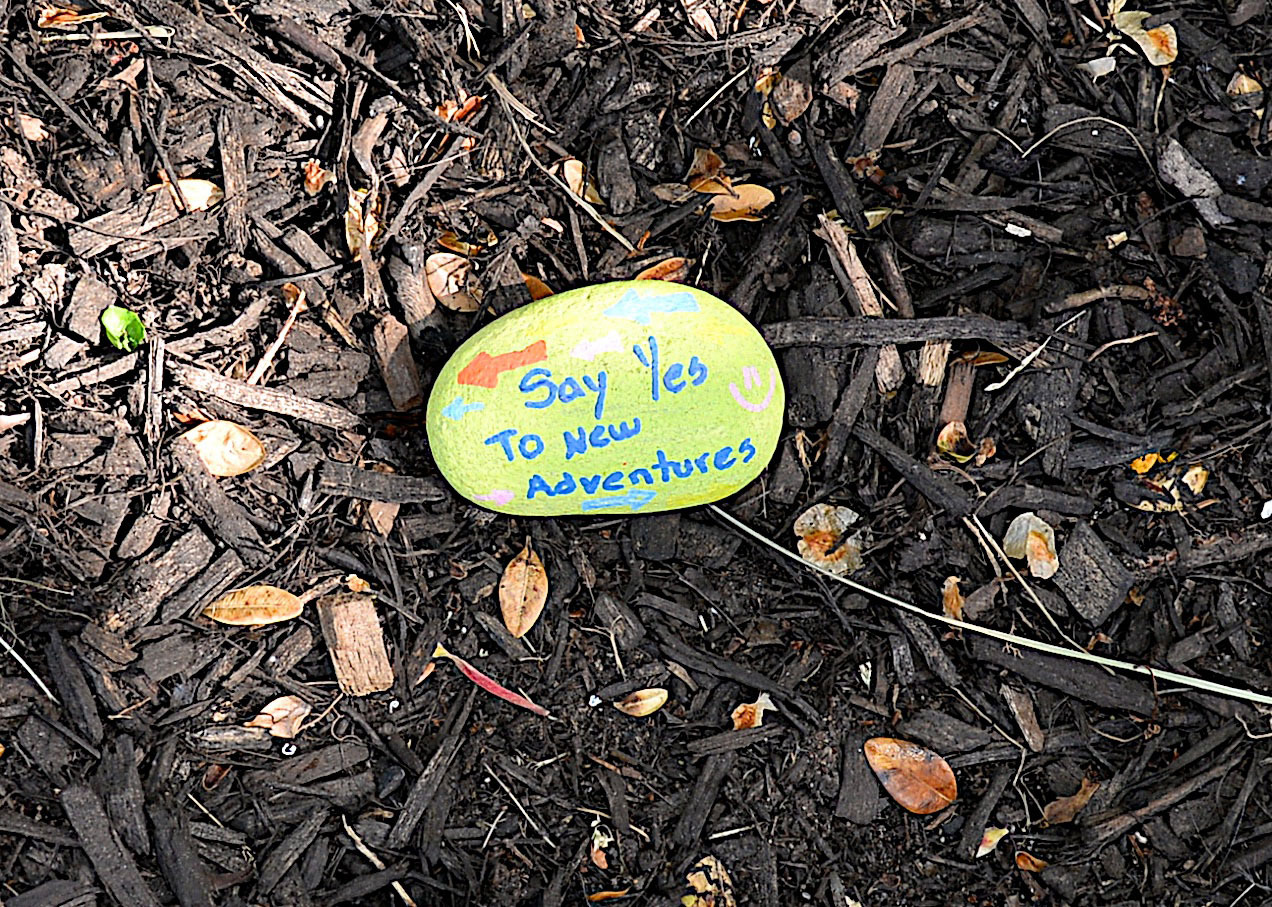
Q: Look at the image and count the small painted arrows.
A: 6